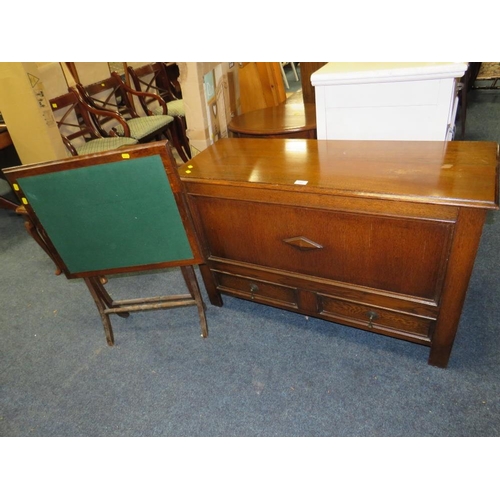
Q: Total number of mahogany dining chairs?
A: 3